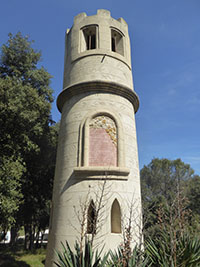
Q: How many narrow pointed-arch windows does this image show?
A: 2